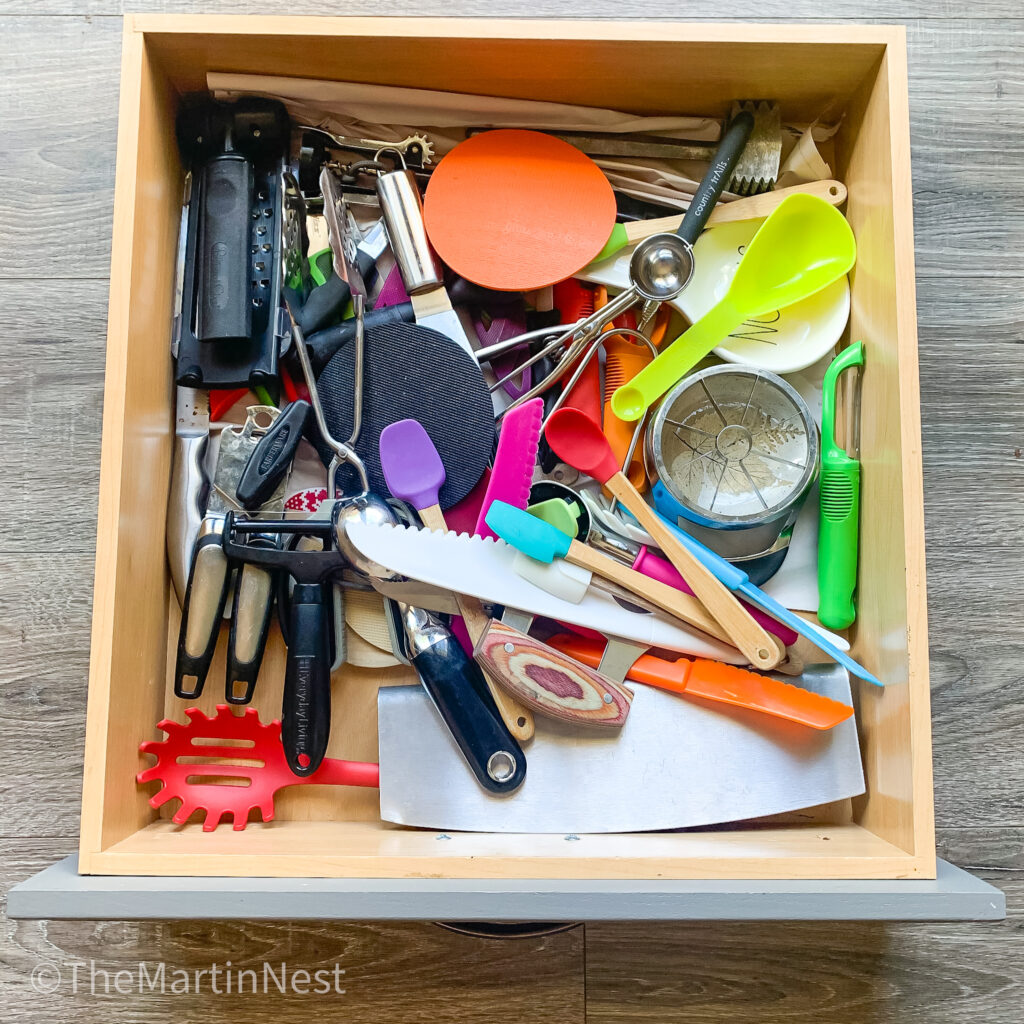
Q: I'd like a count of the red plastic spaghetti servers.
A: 1